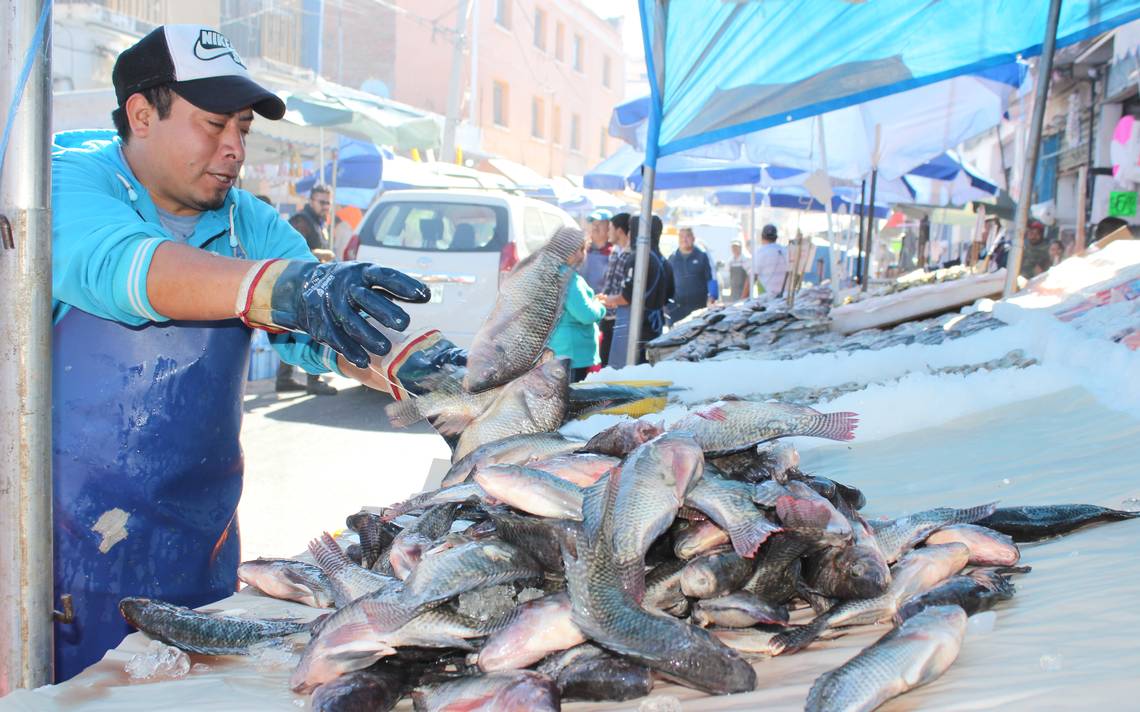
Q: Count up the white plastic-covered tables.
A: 1